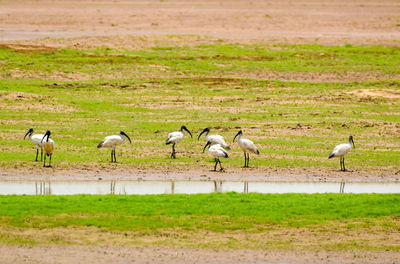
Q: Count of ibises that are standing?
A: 8